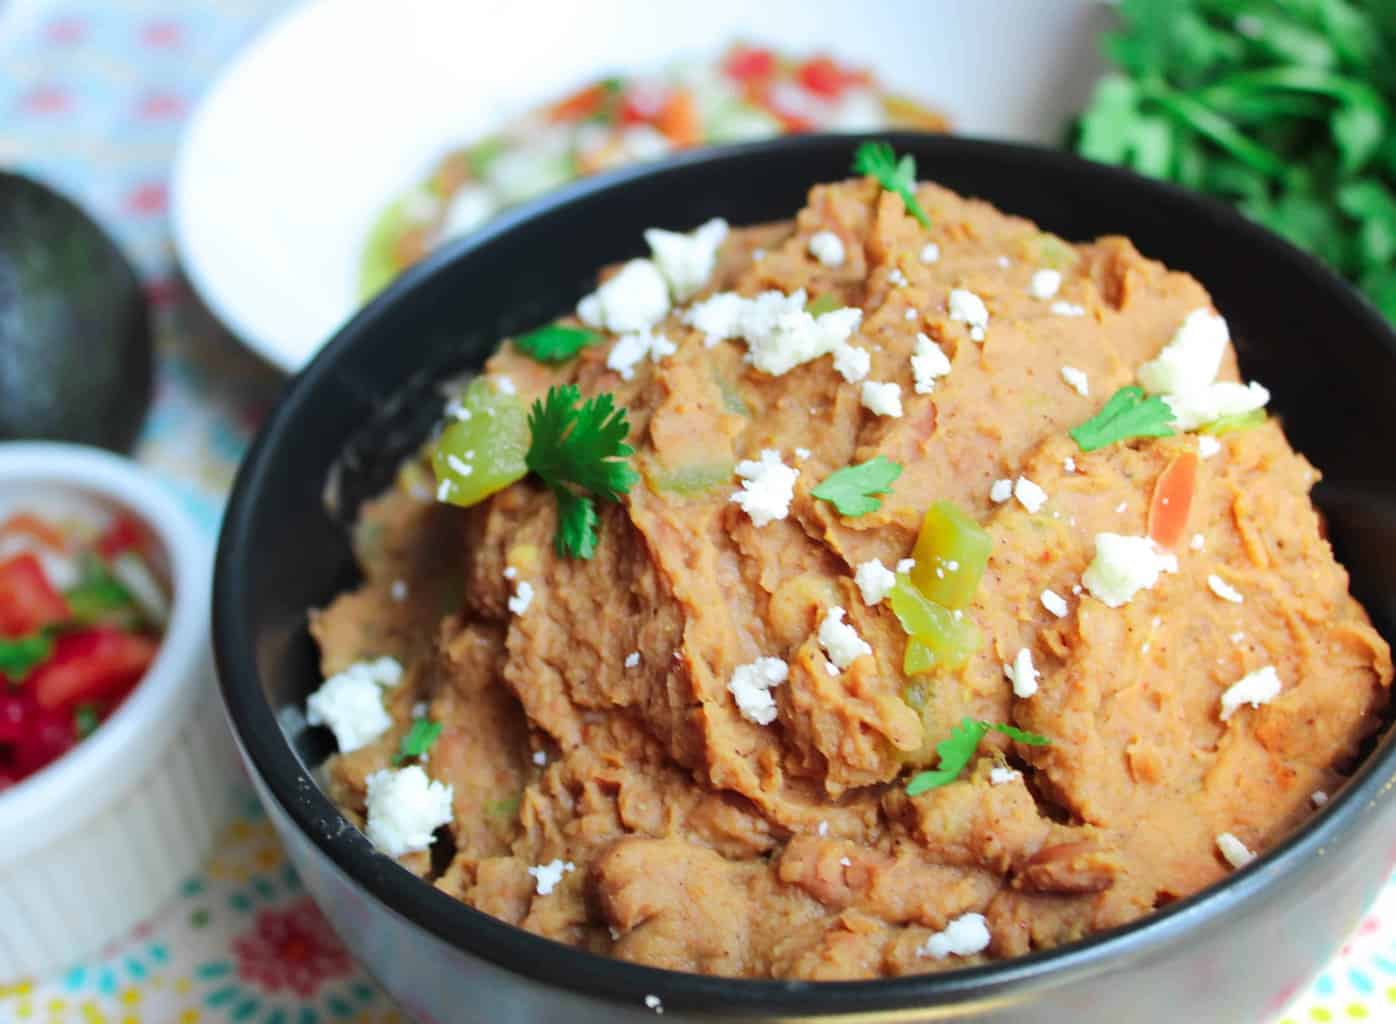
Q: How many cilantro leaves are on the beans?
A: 7